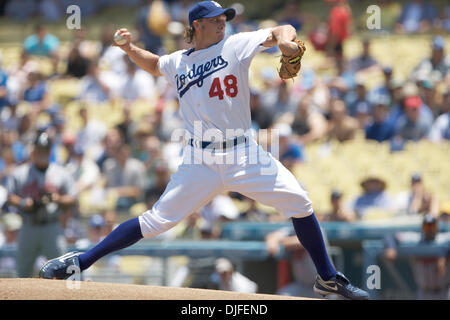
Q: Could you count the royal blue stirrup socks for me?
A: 2